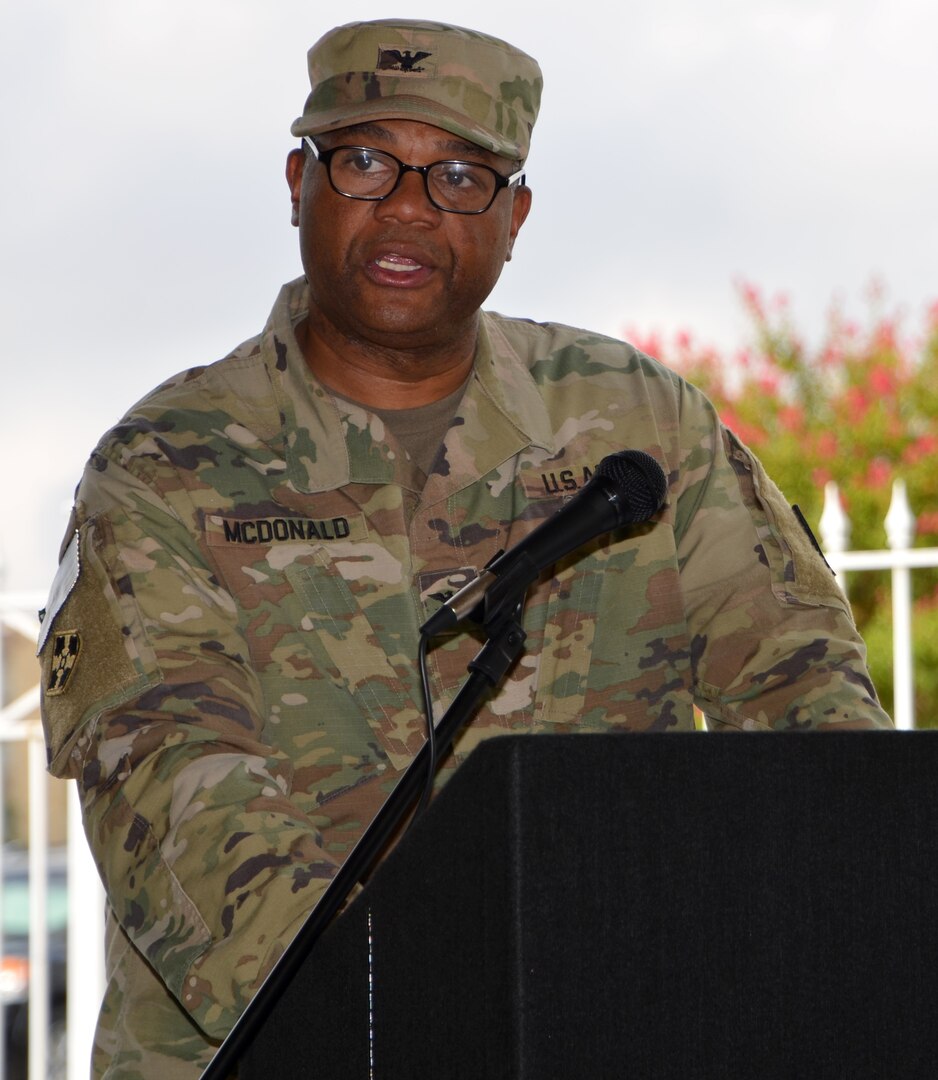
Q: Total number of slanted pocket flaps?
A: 2